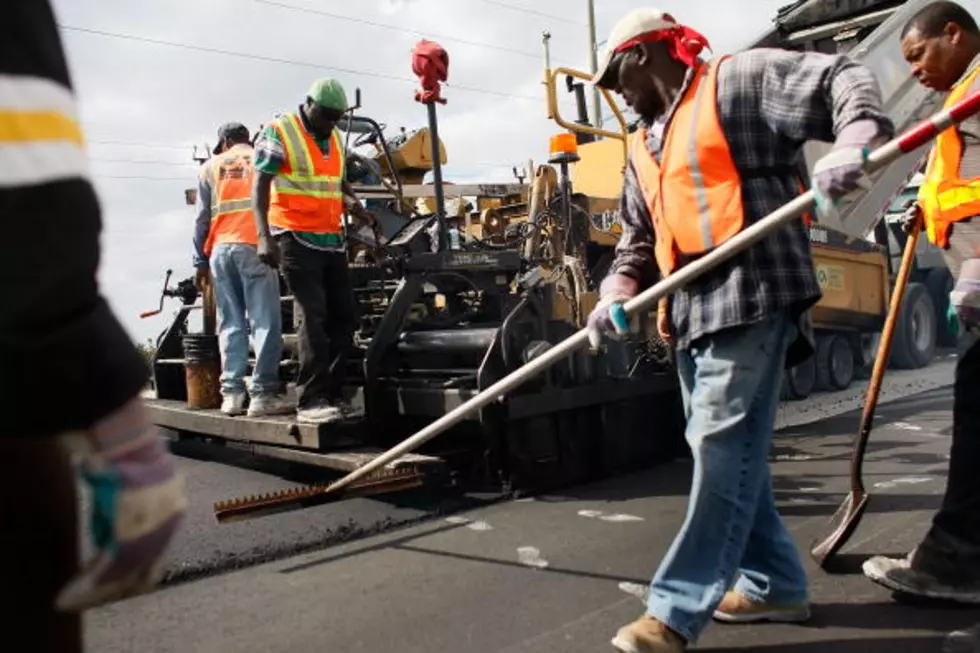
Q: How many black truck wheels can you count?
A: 3